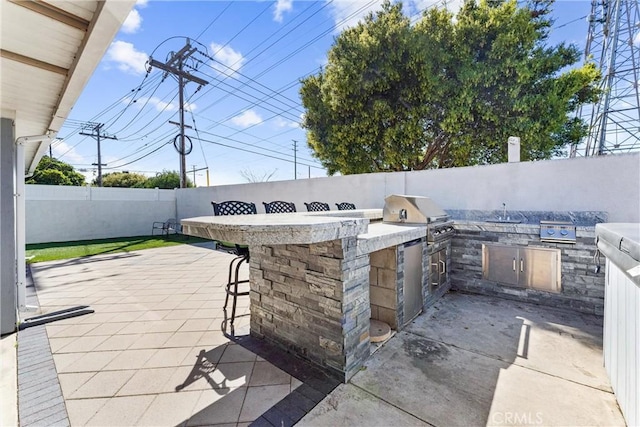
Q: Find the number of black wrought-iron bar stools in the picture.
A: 4